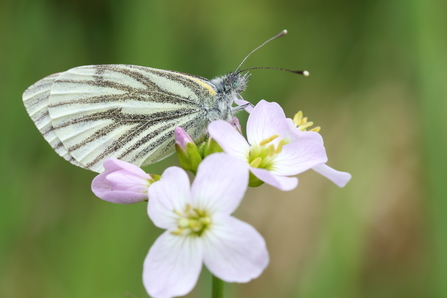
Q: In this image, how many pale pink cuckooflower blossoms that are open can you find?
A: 3